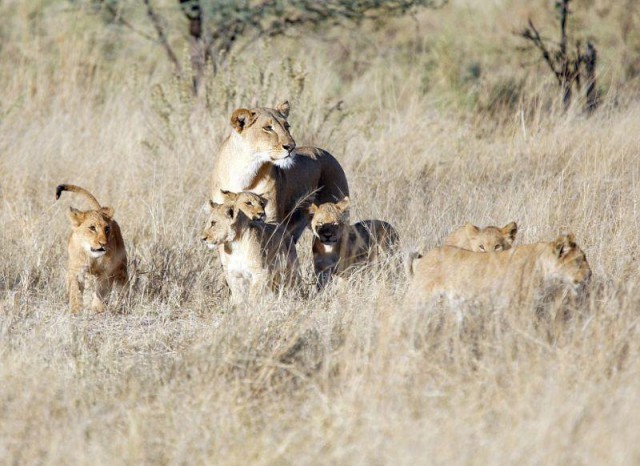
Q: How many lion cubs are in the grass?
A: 6